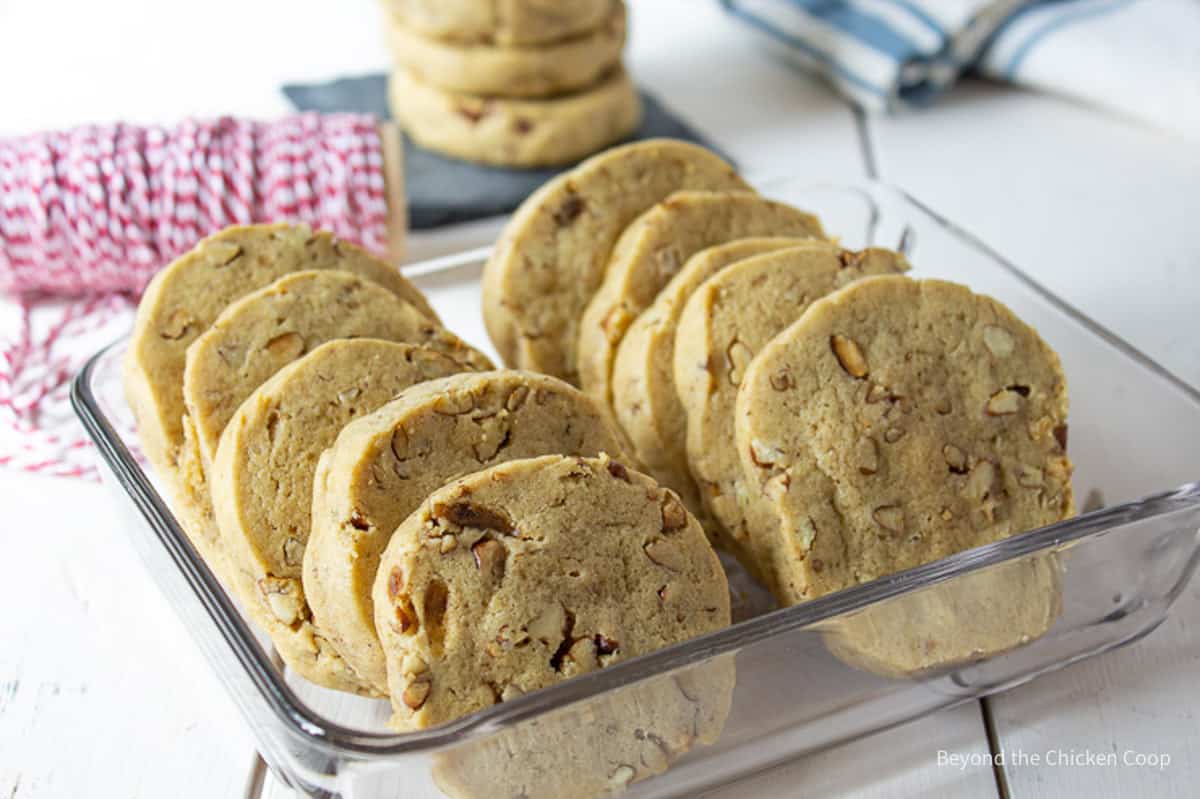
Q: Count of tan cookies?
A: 13